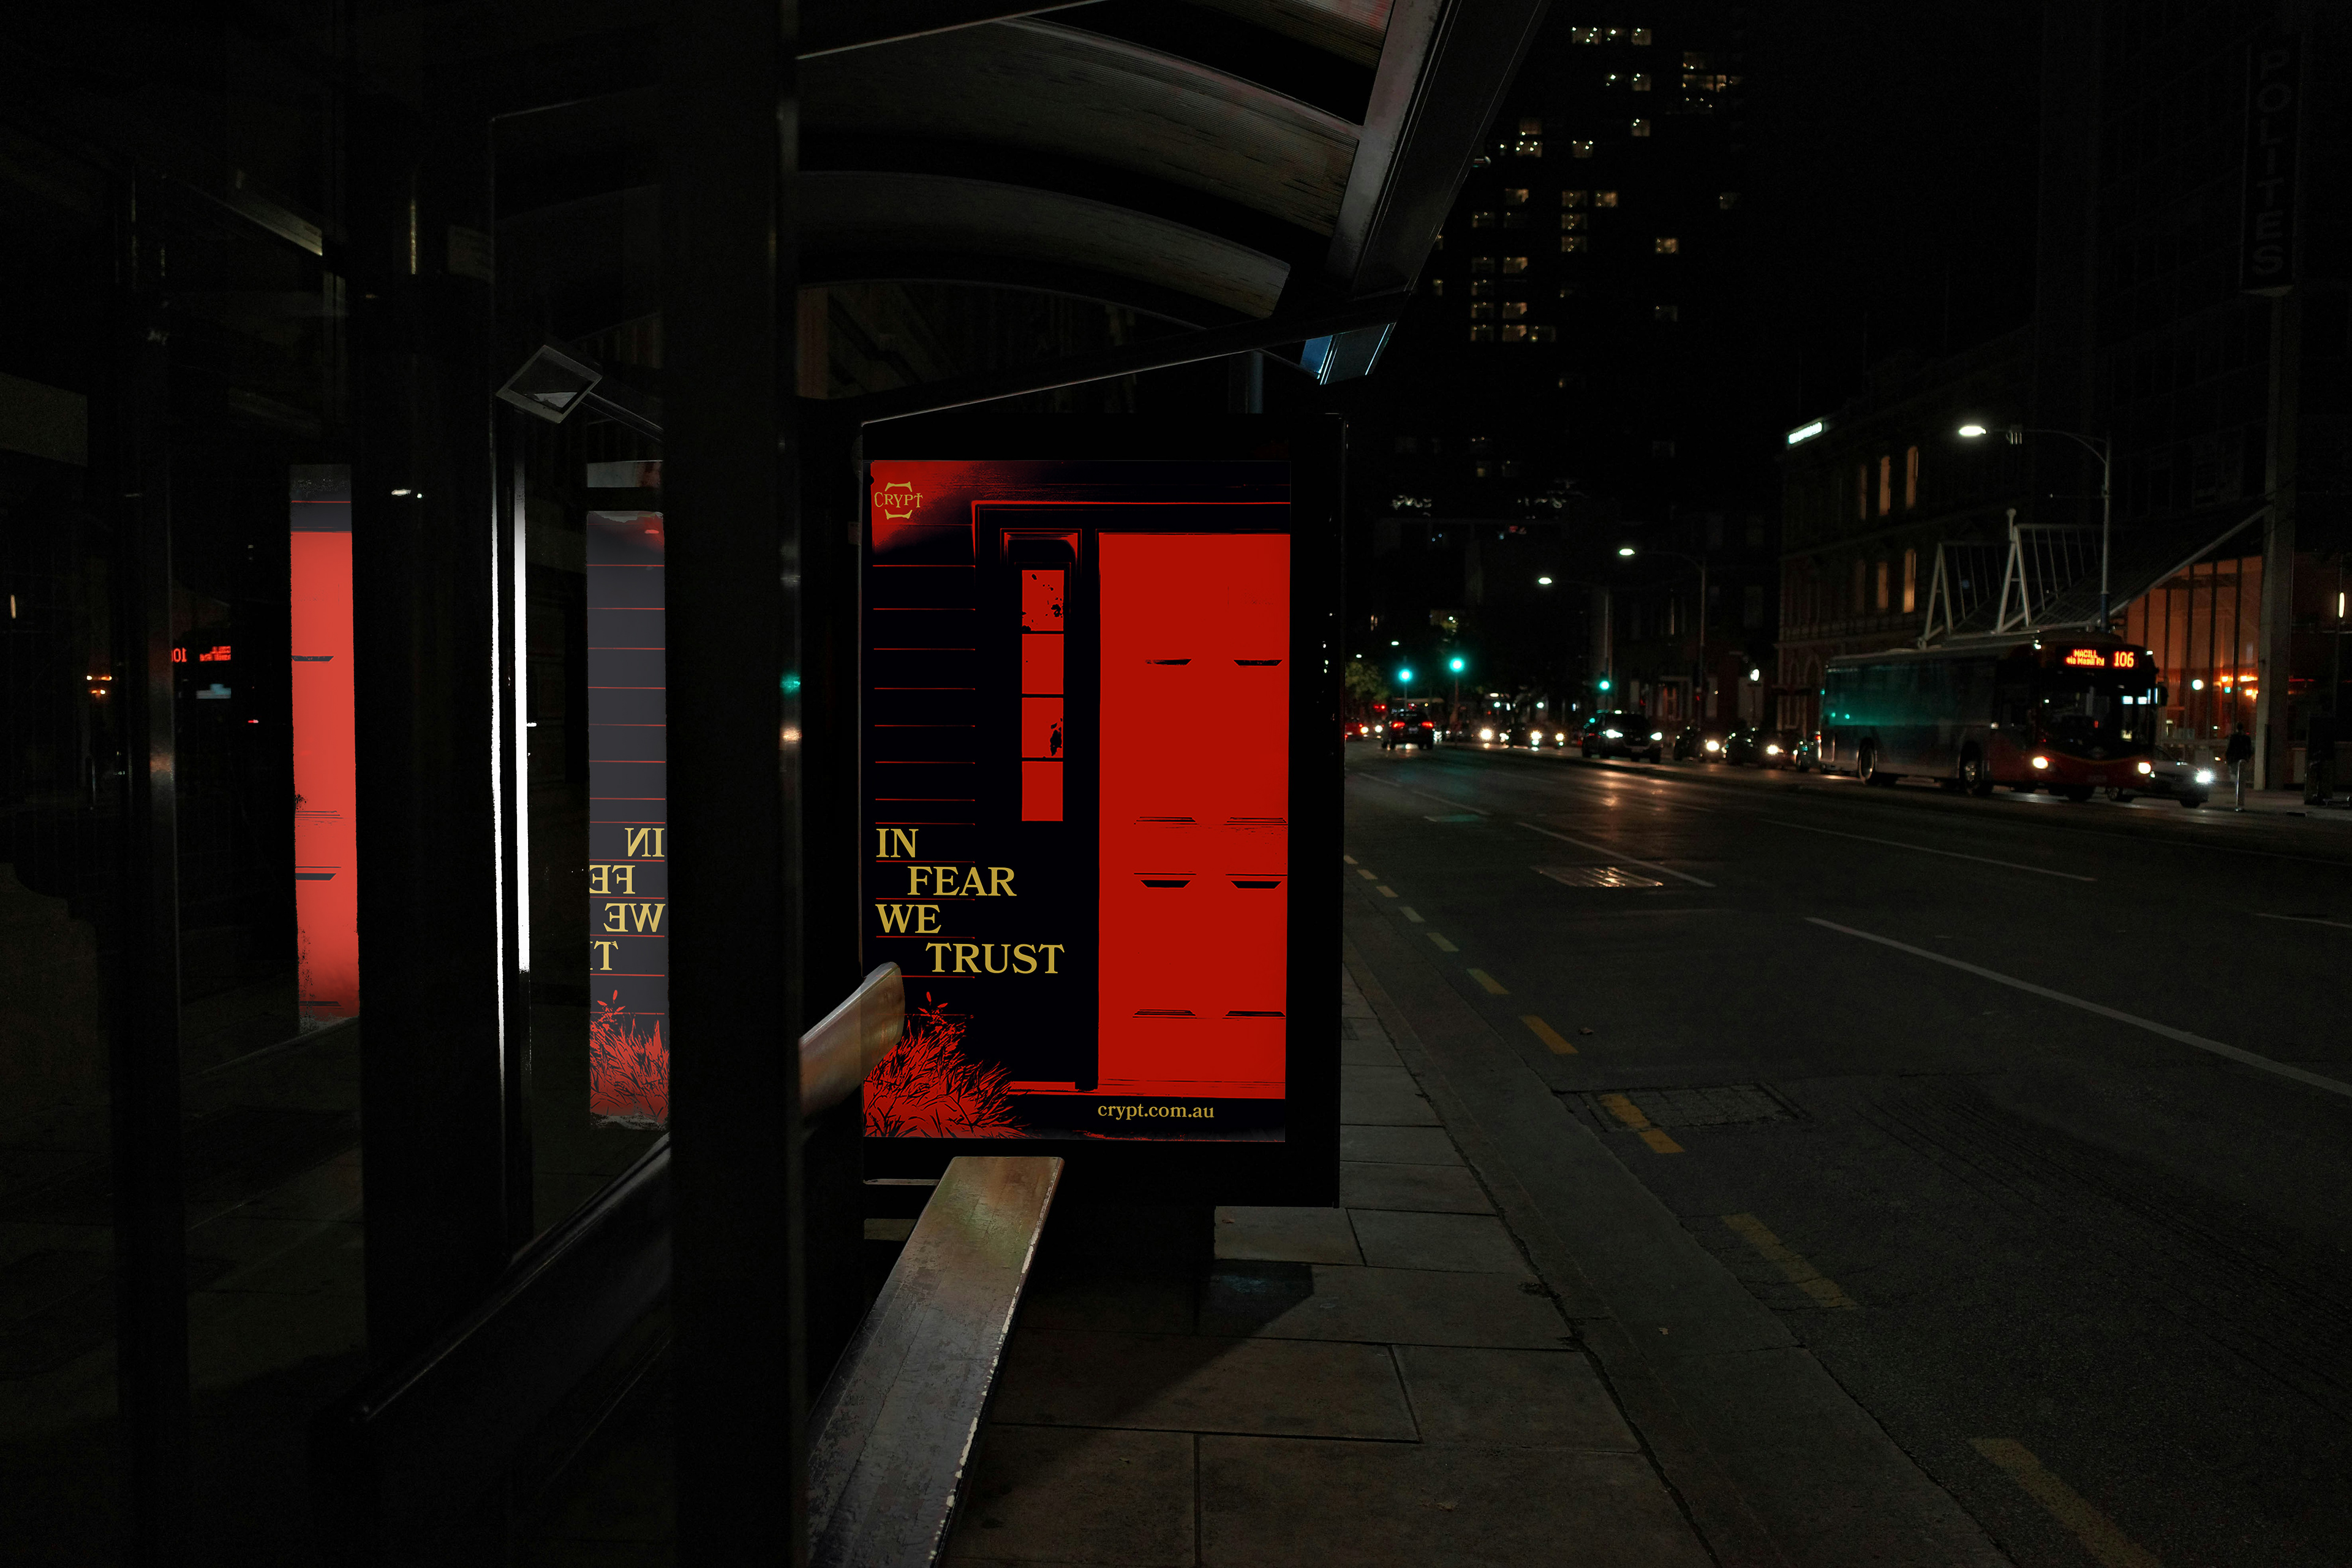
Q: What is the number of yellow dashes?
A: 10